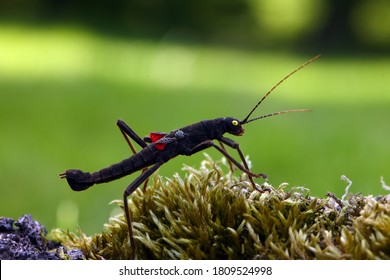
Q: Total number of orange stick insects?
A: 0